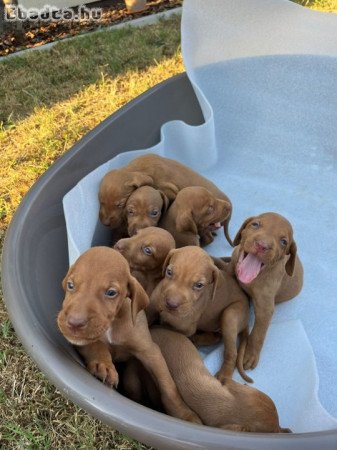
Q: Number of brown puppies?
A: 8